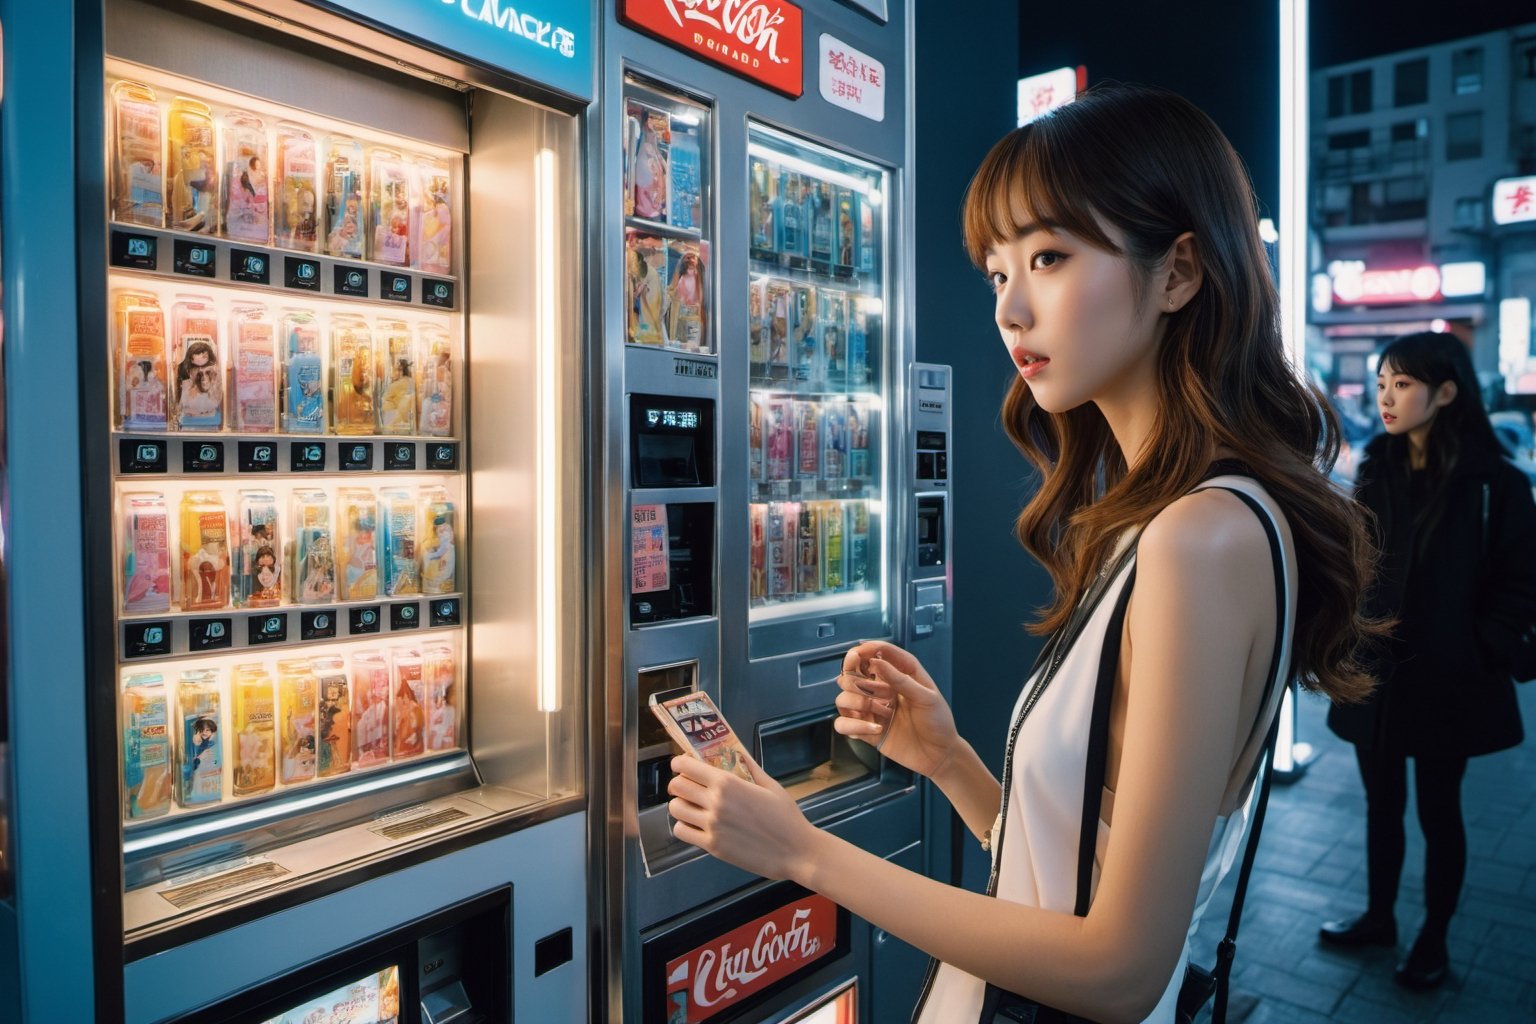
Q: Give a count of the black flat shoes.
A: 2